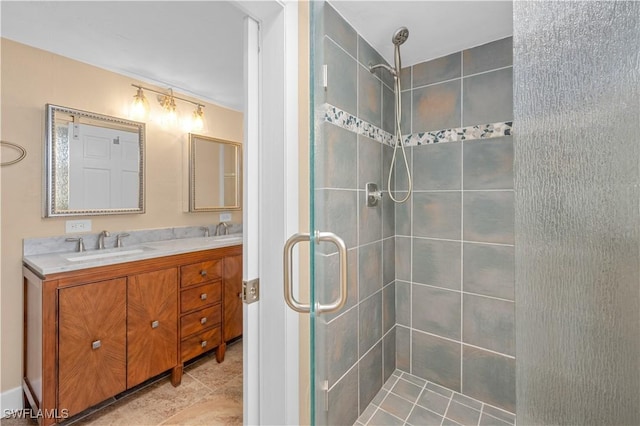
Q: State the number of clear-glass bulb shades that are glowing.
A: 3